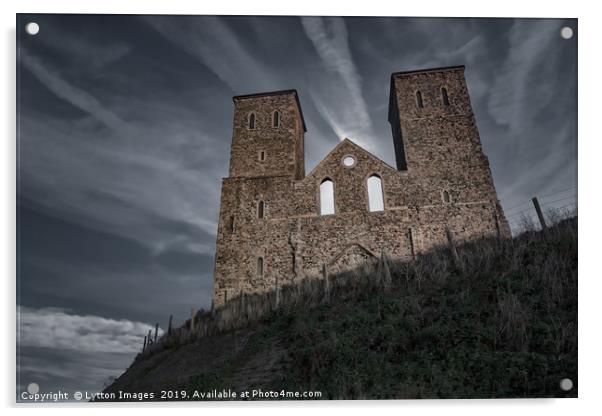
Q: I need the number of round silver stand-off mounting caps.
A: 4